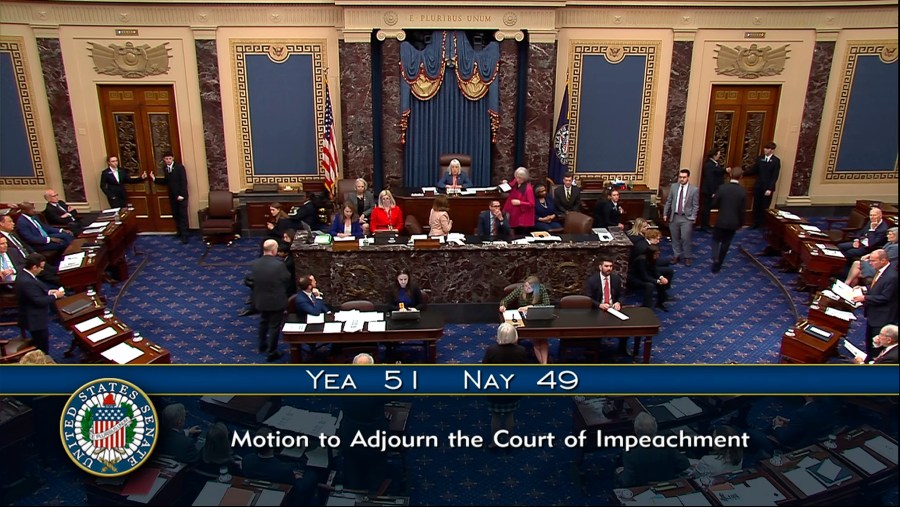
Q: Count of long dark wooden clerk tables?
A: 2